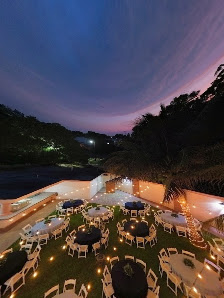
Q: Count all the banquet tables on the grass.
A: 11